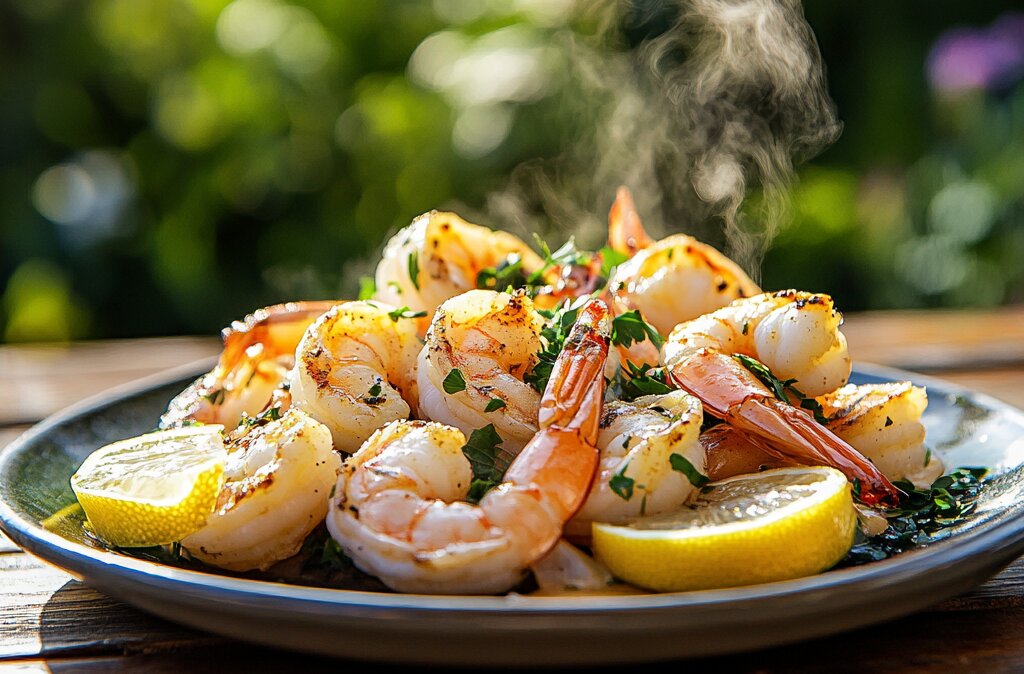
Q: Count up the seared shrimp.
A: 10